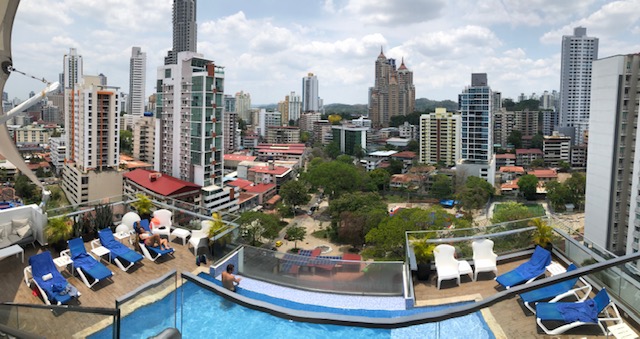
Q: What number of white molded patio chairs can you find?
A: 4